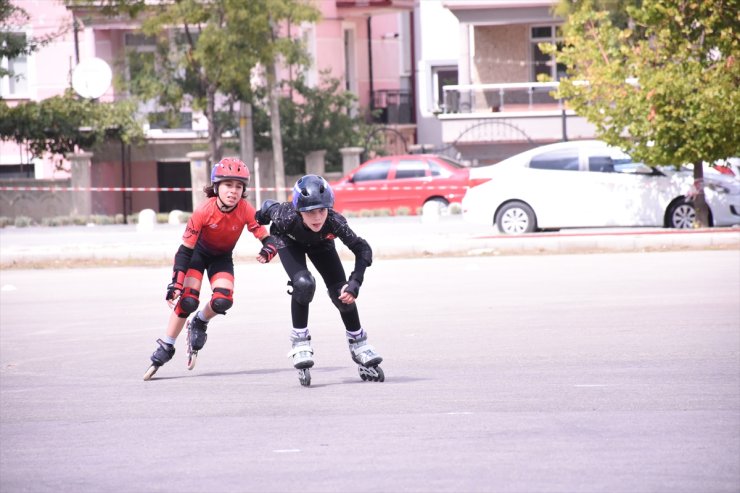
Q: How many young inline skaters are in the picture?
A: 2